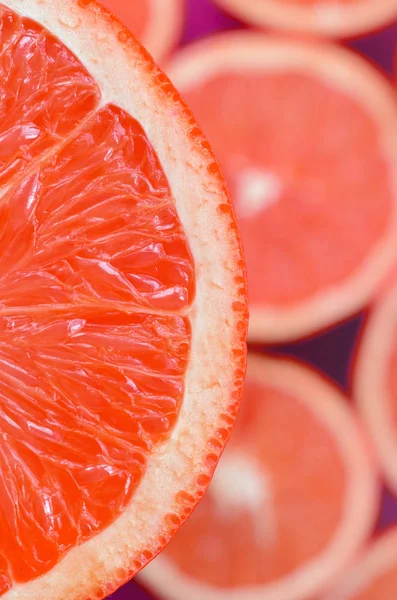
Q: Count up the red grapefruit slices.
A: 7